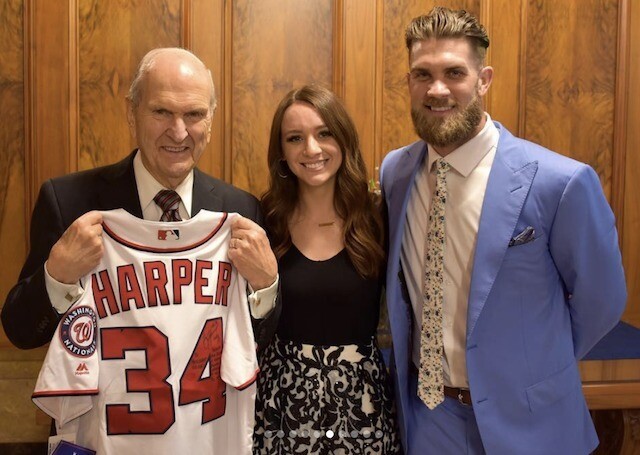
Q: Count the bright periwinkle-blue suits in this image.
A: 1